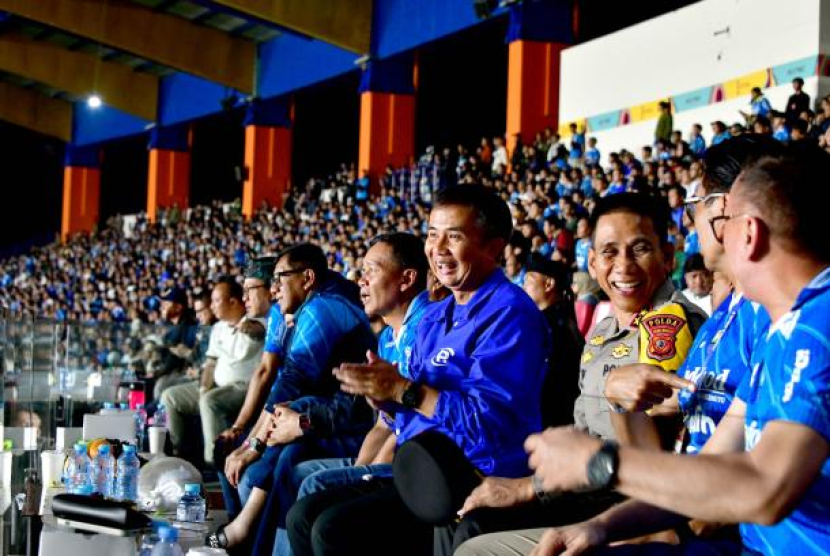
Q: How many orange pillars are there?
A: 5